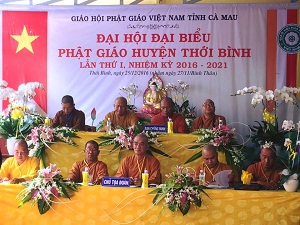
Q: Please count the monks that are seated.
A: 9